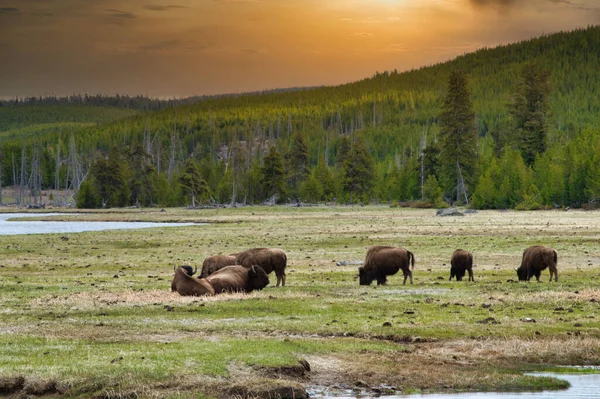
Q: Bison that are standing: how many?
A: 5